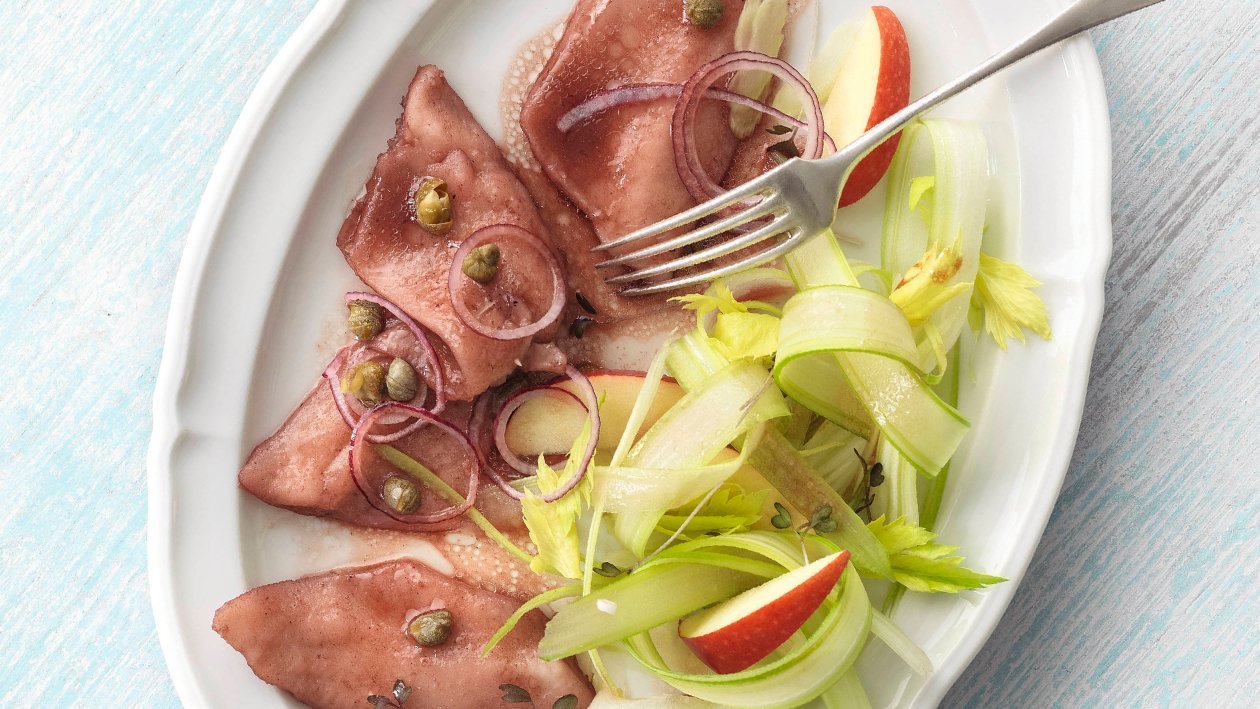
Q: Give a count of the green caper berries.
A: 8